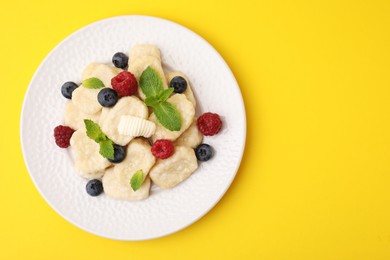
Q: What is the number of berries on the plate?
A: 11